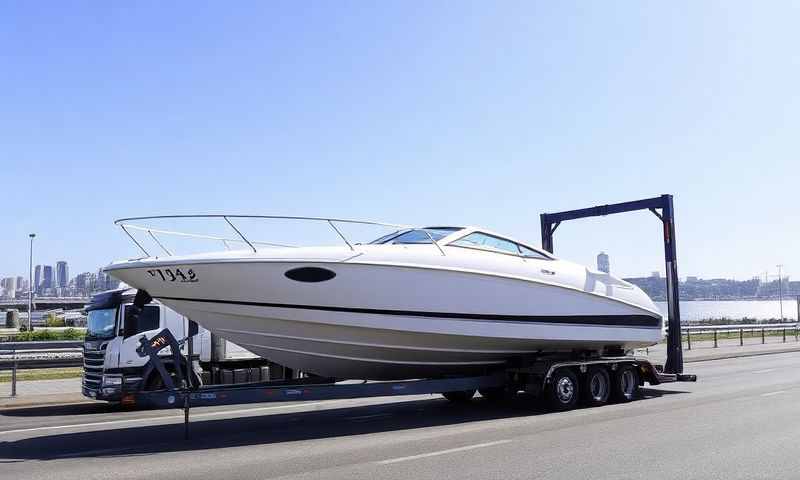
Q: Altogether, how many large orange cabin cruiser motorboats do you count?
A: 0